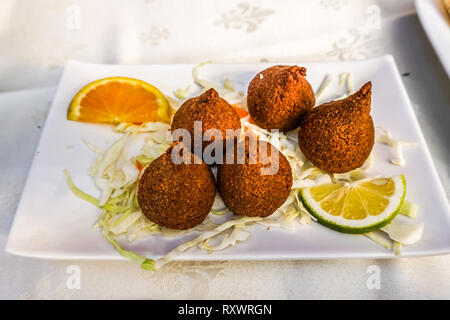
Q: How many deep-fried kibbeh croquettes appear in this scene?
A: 5